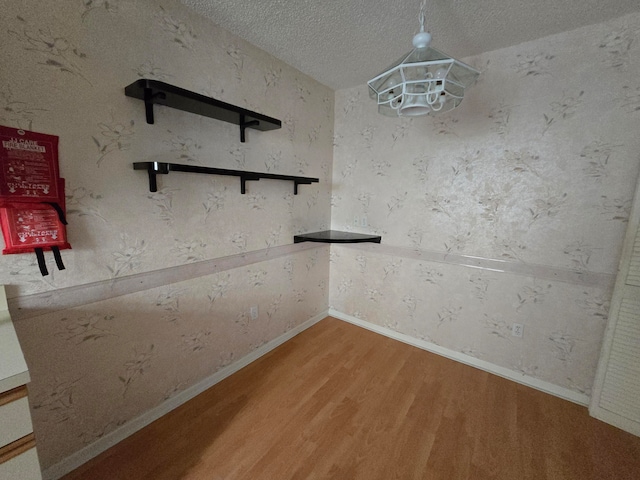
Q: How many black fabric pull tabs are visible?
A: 3